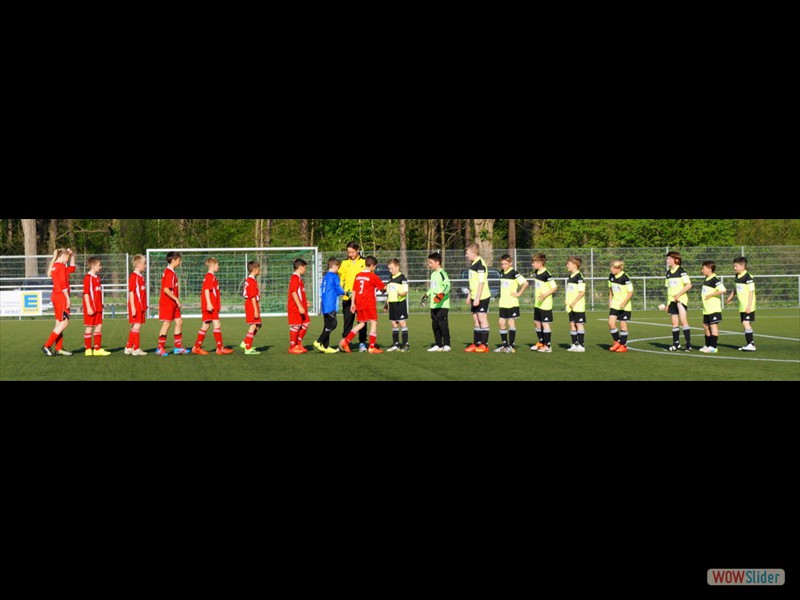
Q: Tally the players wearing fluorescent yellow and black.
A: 9